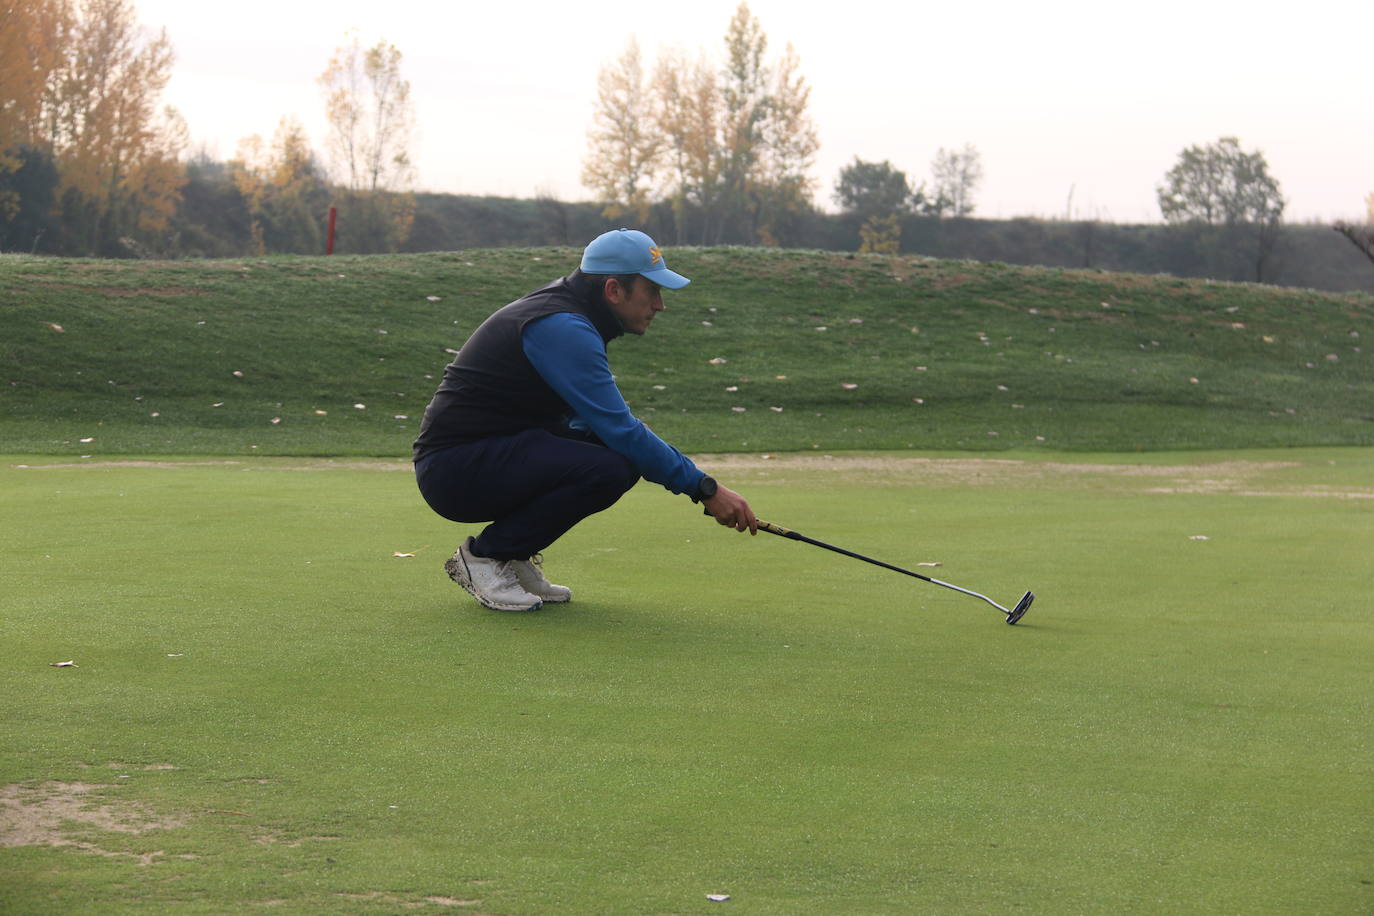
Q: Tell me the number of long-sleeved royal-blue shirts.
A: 1